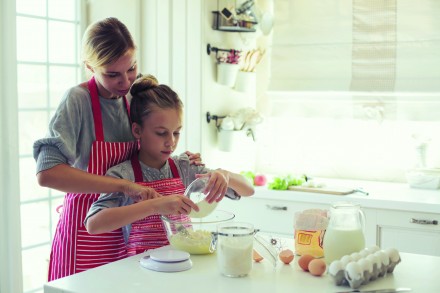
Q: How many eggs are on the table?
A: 12